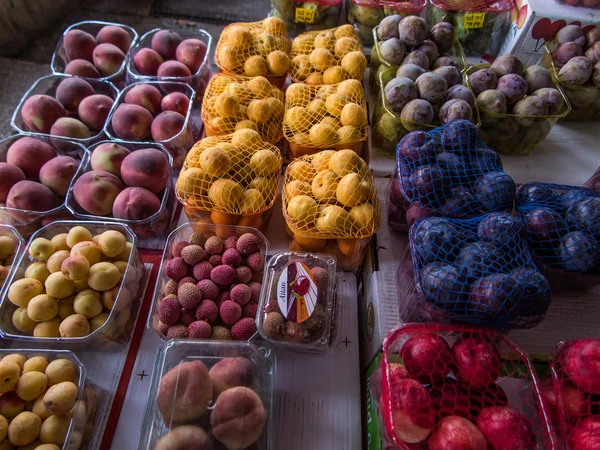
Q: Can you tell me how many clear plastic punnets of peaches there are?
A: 7